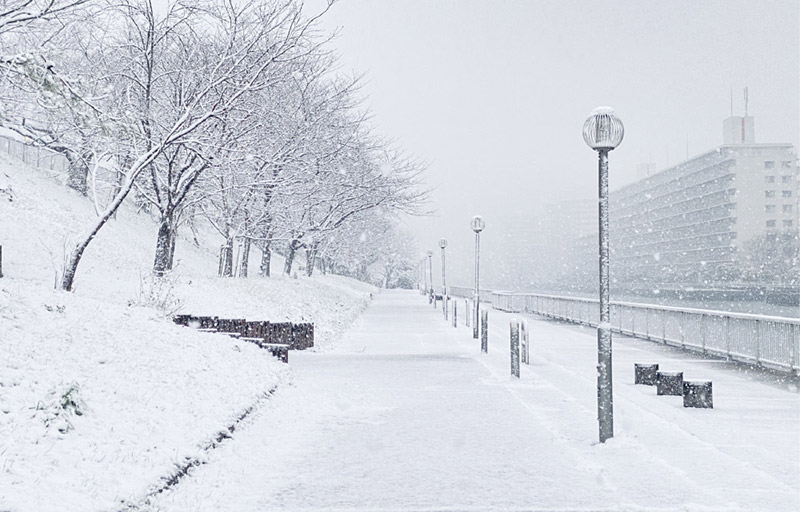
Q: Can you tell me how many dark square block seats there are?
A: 3